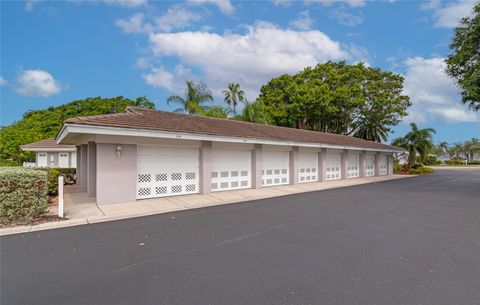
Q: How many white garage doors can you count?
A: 8